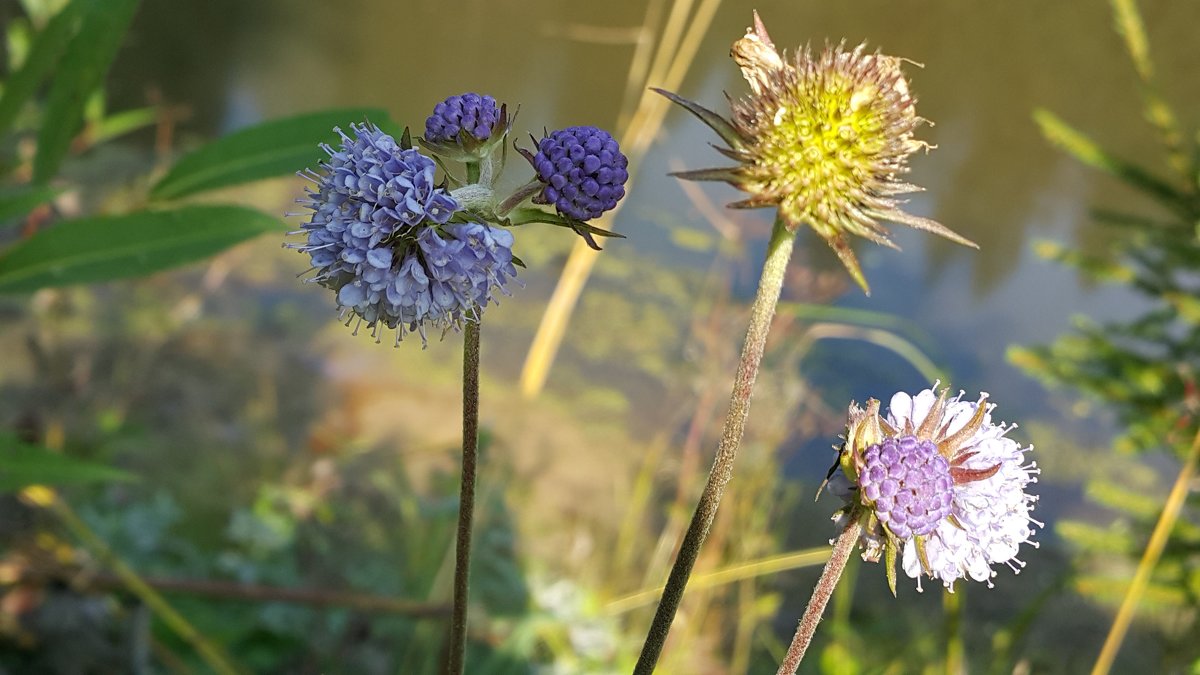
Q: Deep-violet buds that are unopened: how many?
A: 2